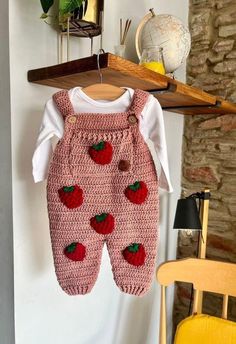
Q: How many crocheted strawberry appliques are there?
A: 6